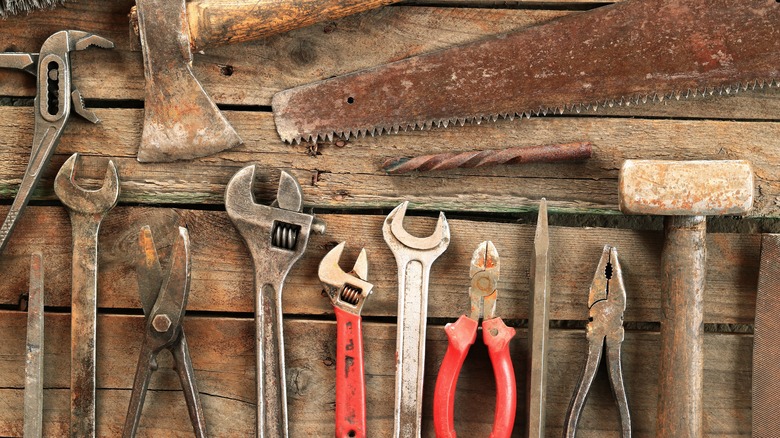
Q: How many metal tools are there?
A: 15